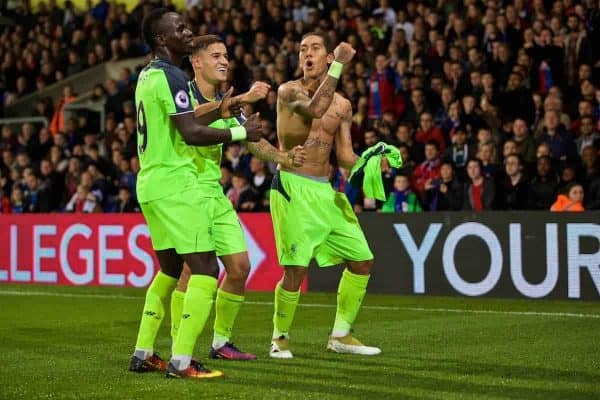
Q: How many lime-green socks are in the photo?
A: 6